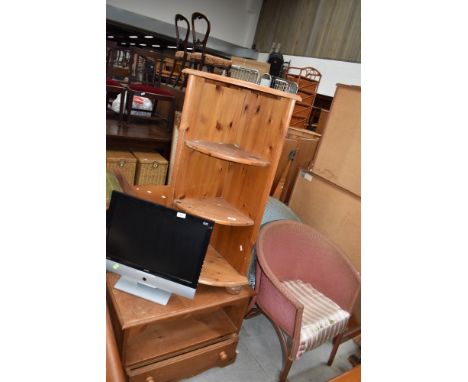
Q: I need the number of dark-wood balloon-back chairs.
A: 2